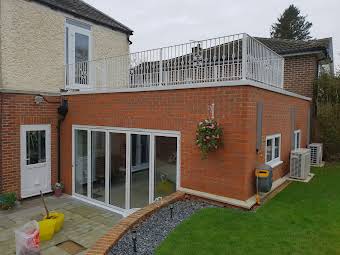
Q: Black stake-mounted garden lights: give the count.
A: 2